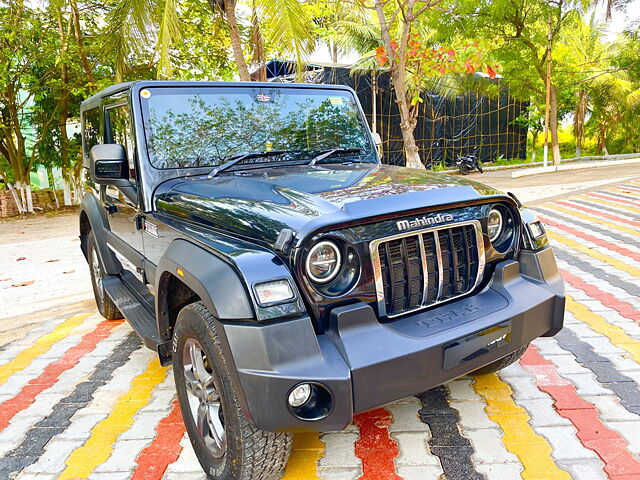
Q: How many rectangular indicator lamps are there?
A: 2